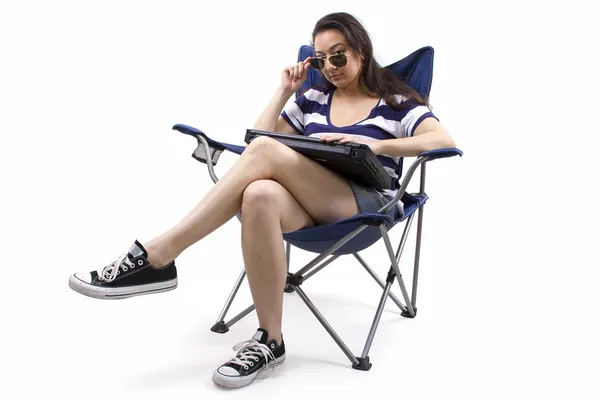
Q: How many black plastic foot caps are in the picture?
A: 4